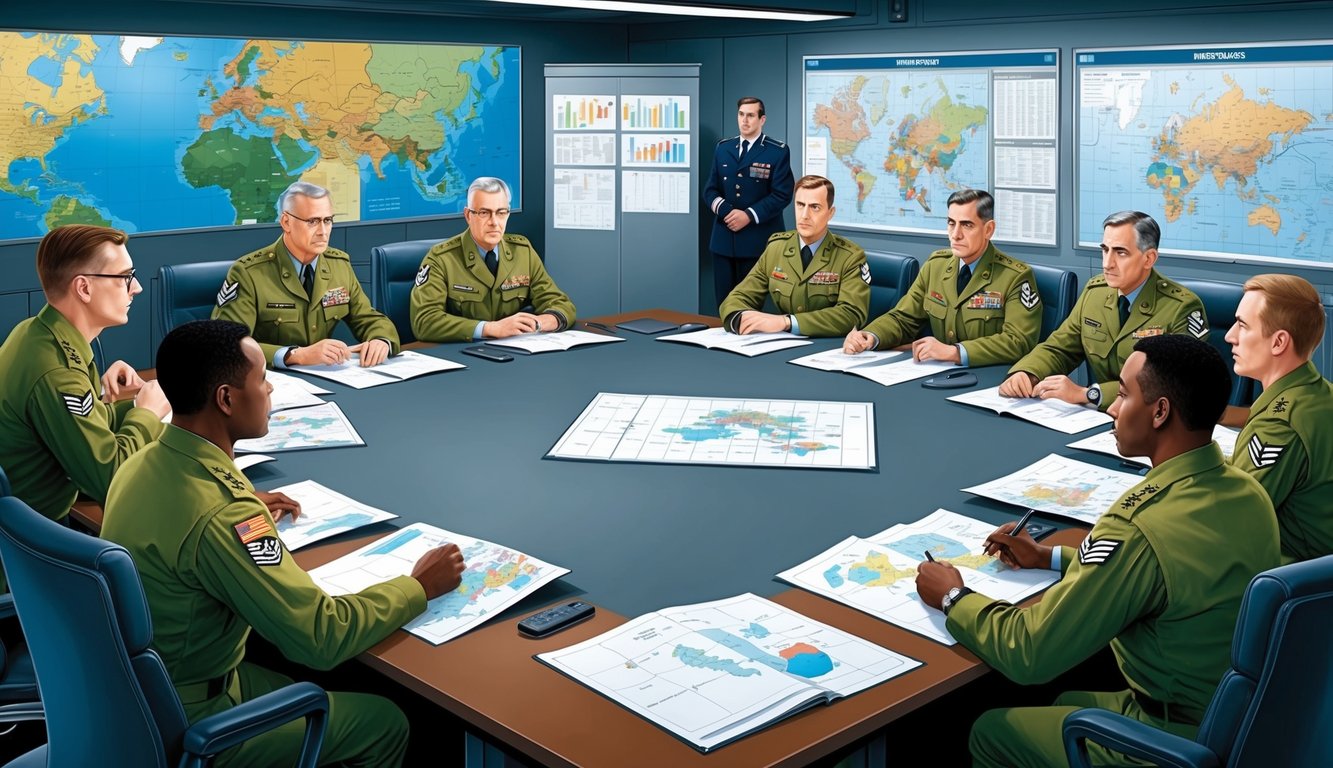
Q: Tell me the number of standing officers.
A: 1